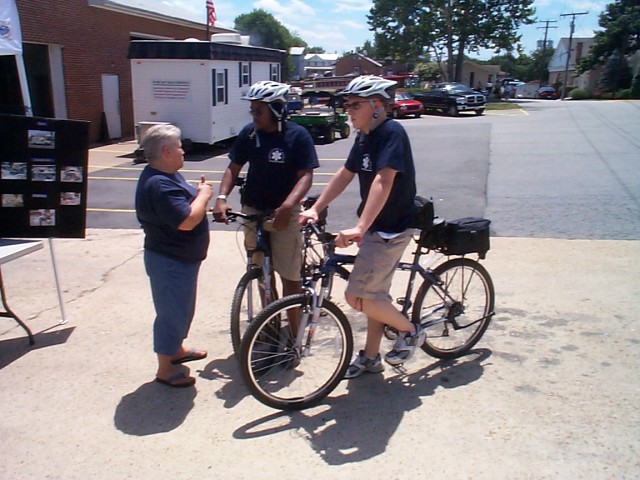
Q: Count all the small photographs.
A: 7